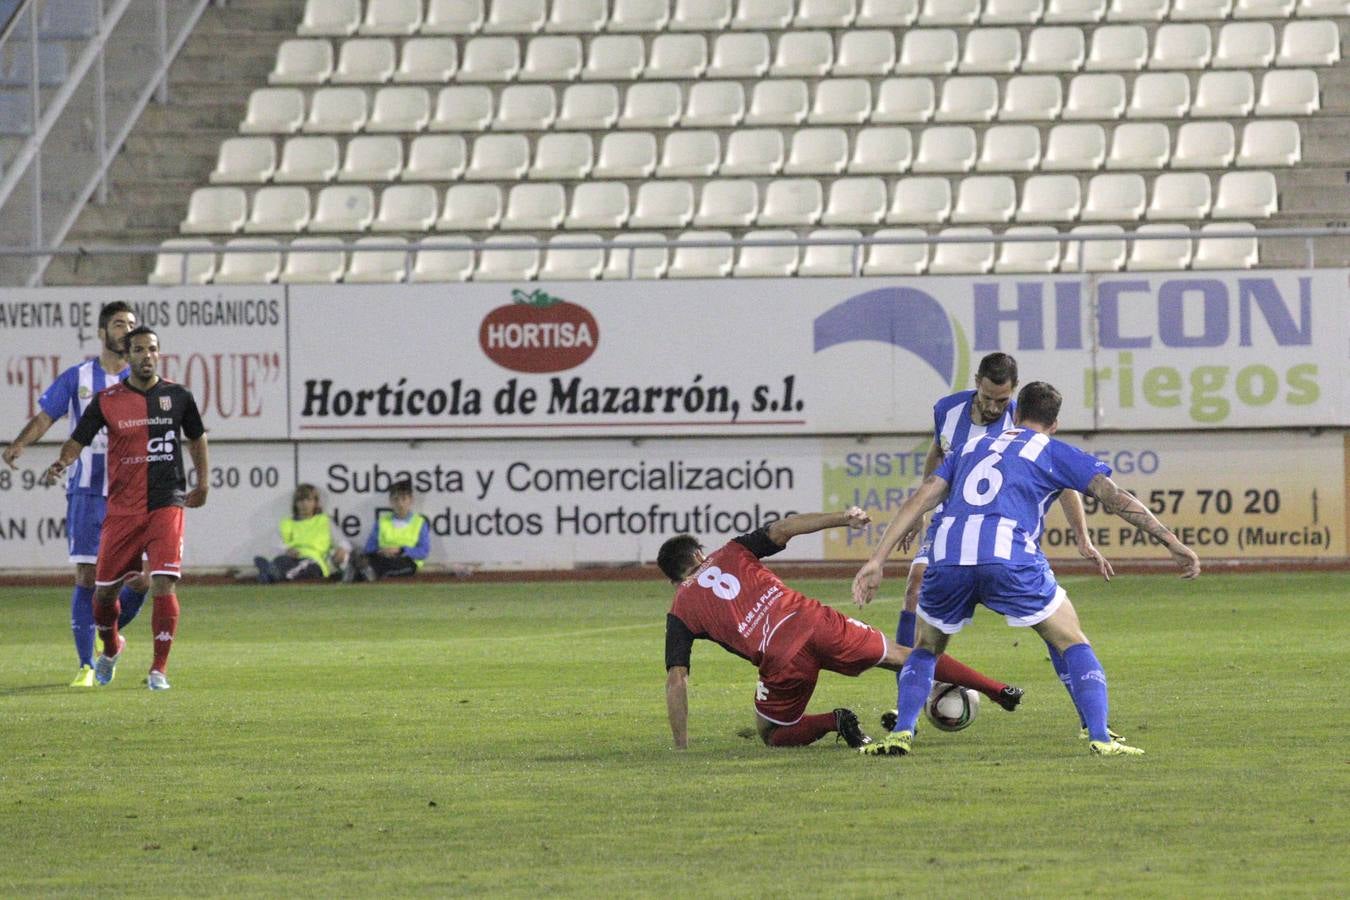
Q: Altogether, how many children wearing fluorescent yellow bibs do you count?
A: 2